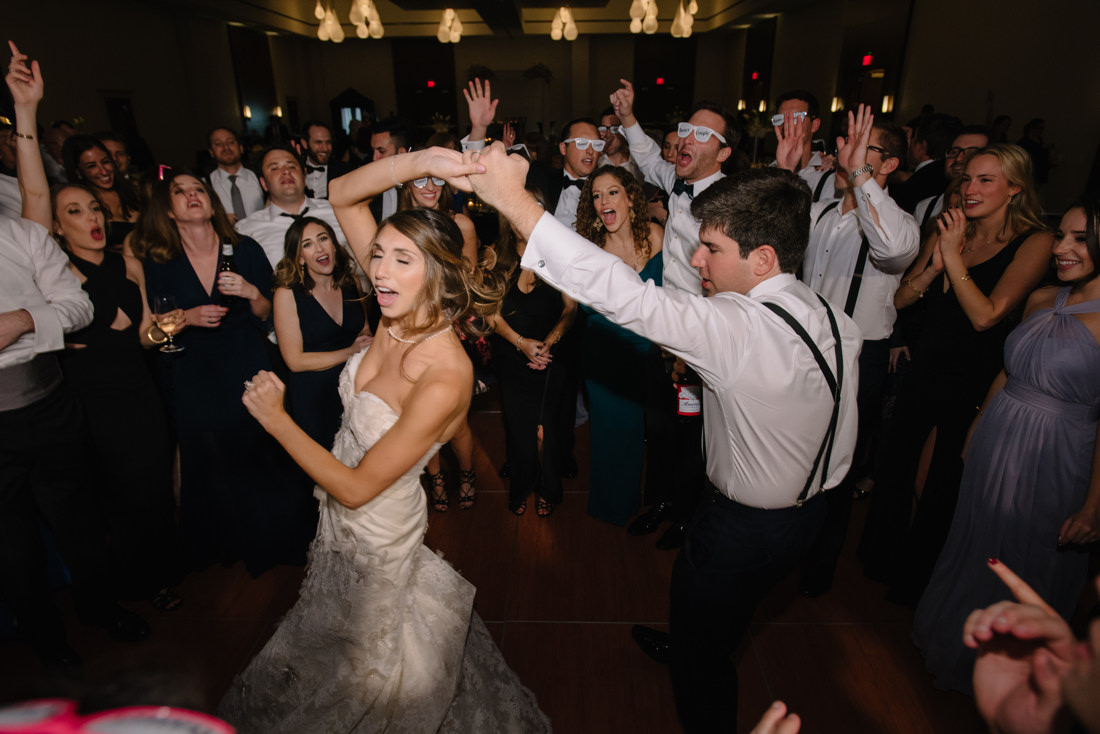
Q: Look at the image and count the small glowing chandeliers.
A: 6